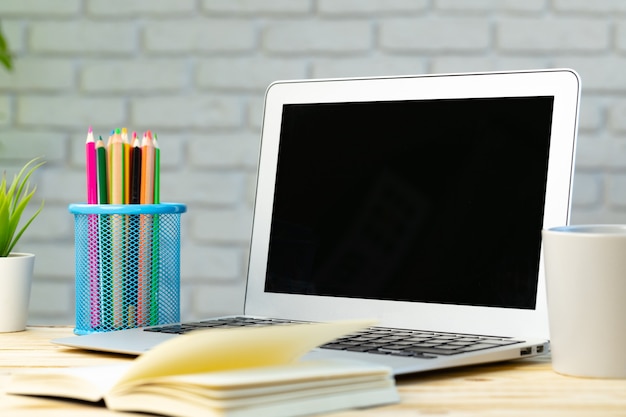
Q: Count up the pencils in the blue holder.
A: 10